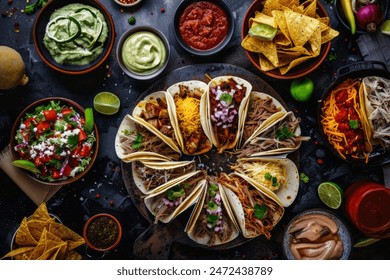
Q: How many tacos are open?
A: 11